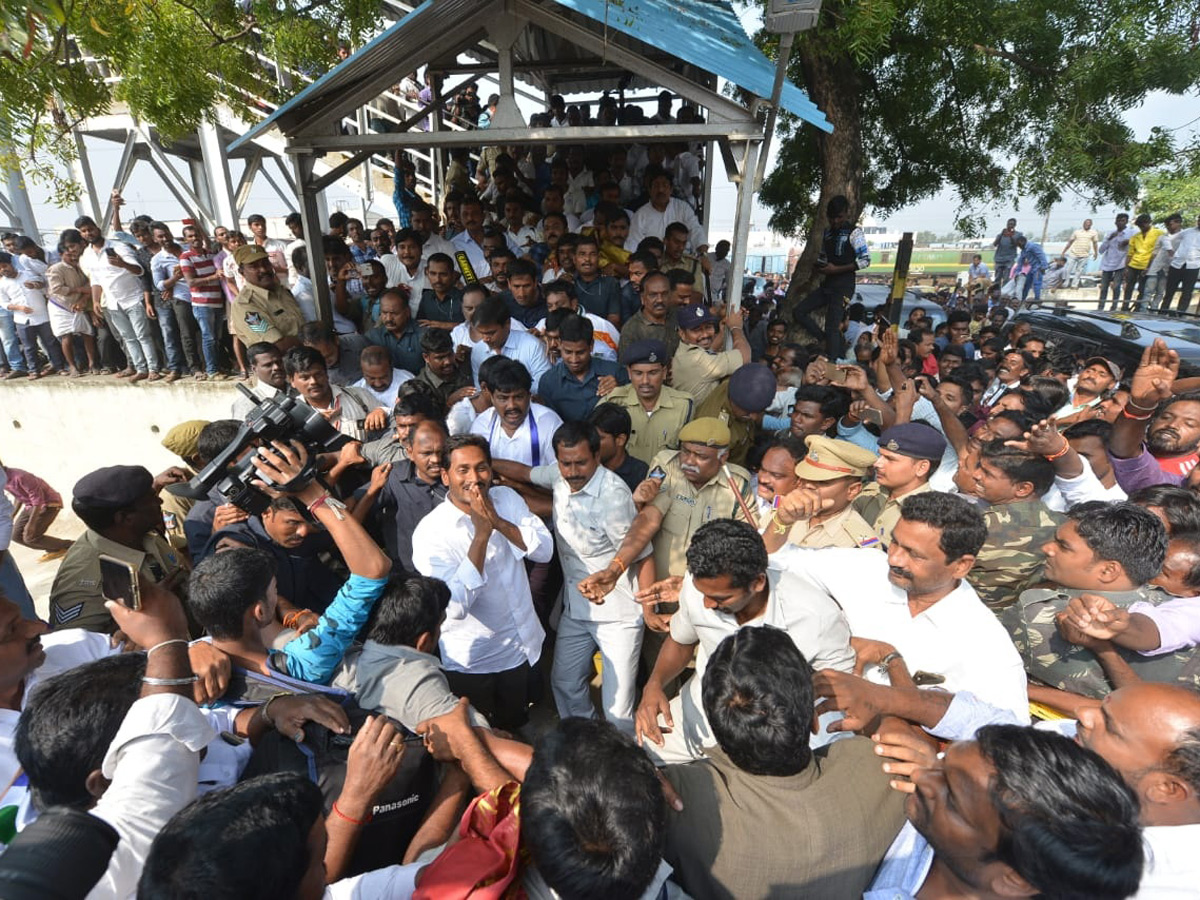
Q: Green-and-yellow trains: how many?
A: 1